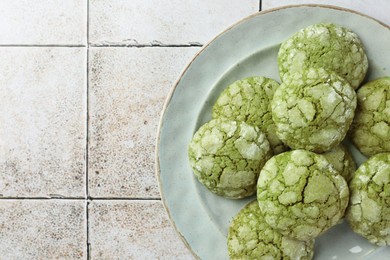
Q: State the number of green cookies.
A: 9